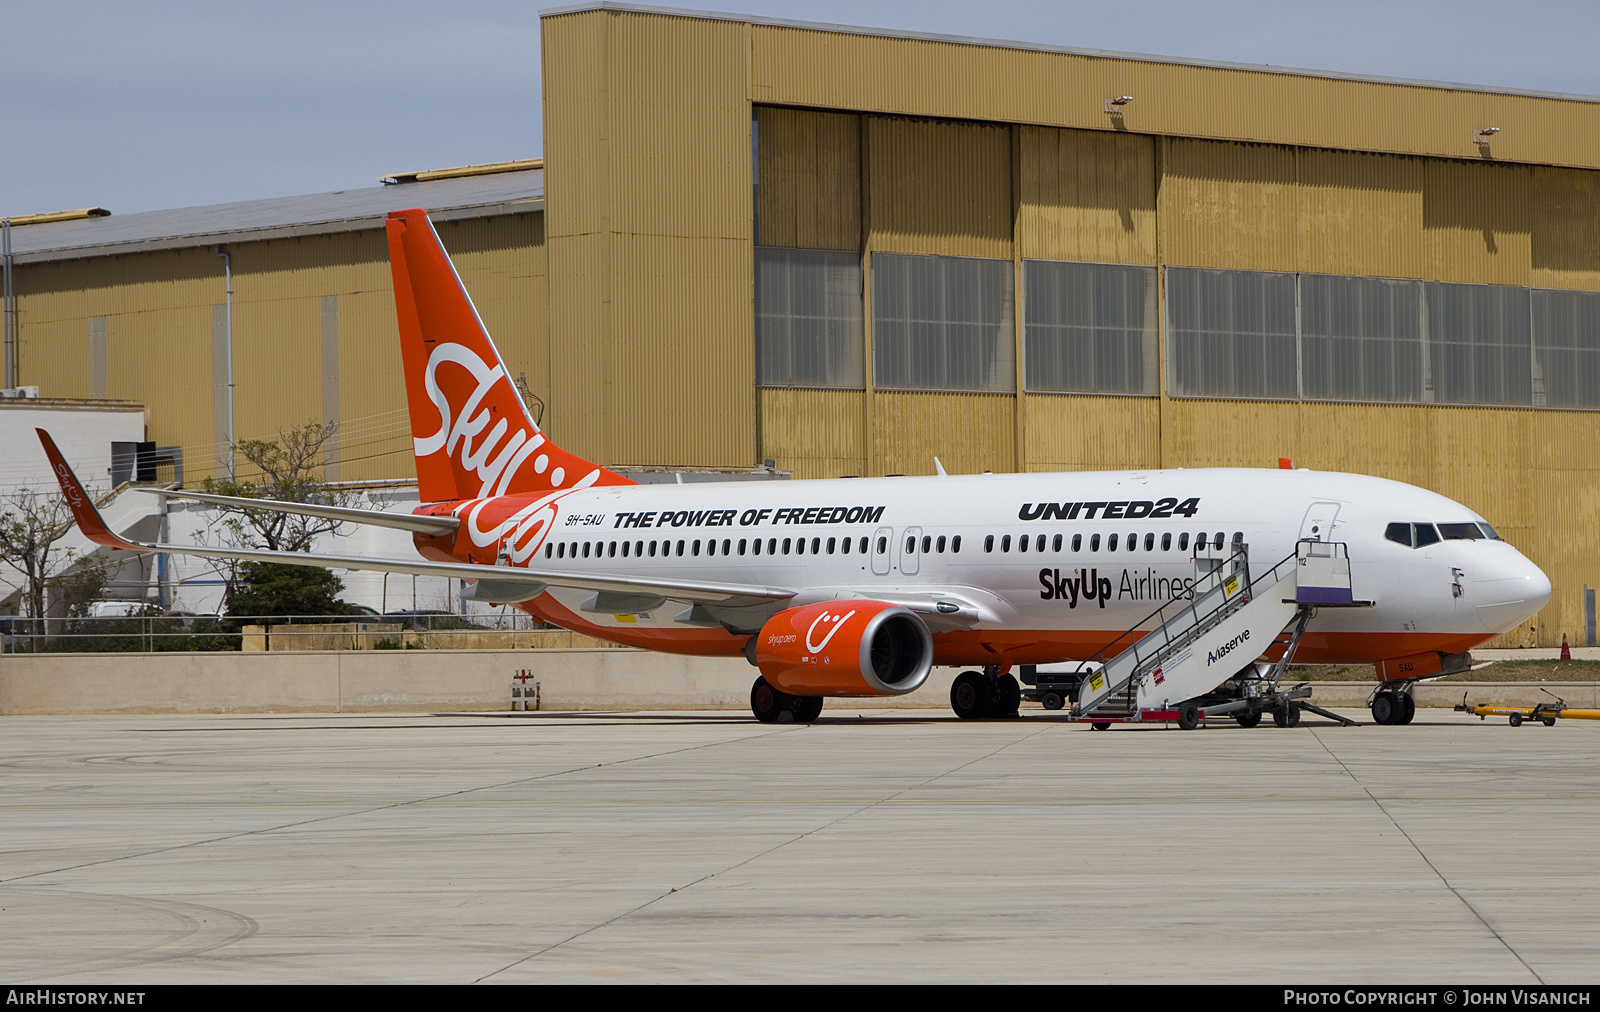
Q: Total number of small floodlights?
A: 2